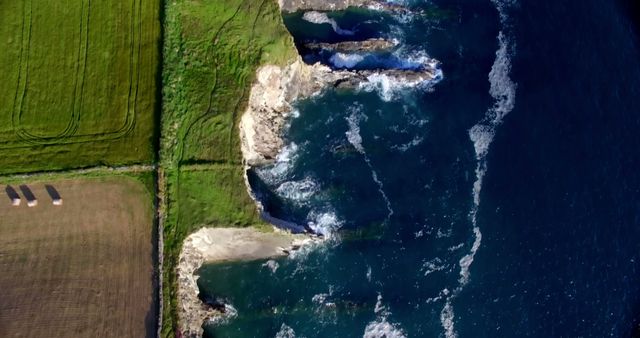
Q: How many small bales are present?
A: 3